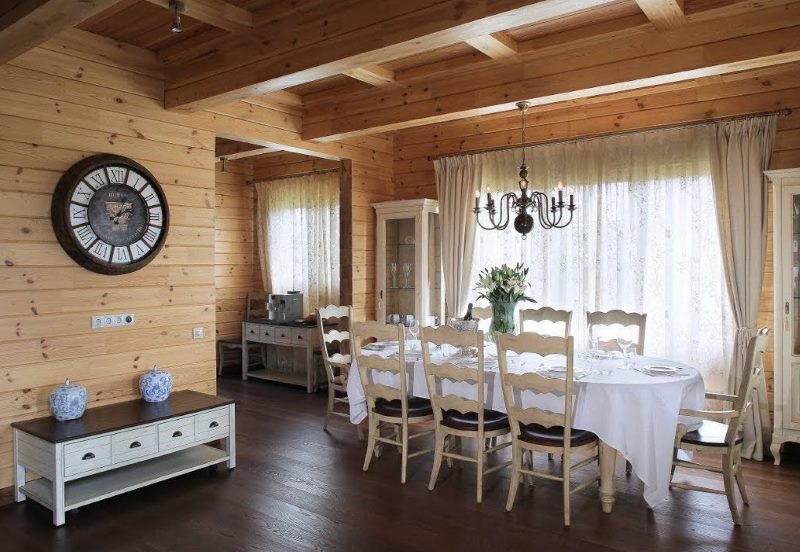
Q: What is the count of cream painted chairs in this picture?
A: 9